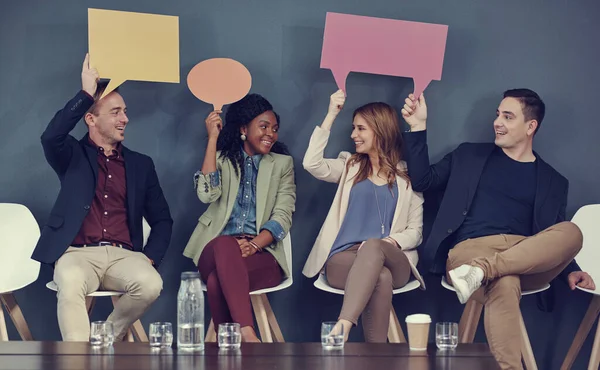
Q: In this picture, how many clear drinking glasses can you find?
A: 5